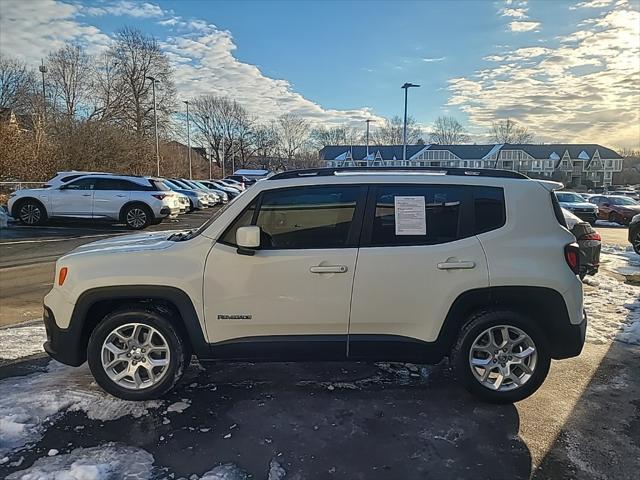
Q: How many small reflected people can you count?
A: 0